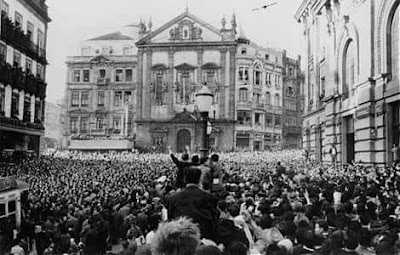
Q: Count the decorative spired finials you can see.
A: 4